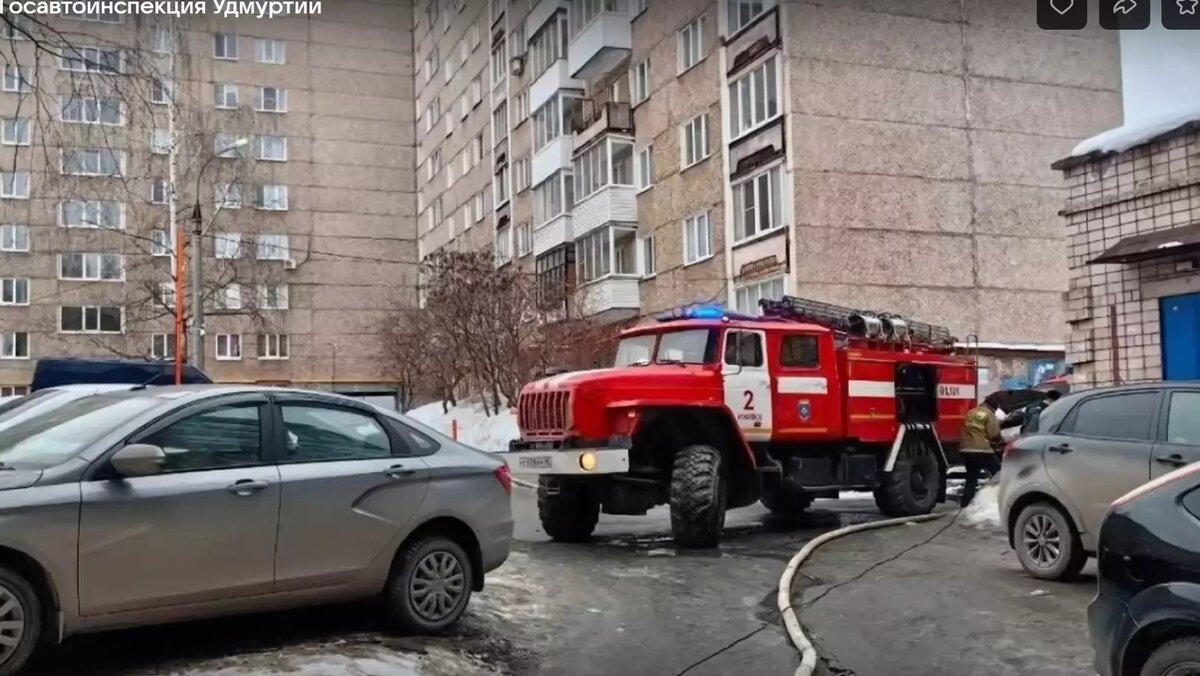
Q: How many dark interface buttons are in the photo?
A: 3